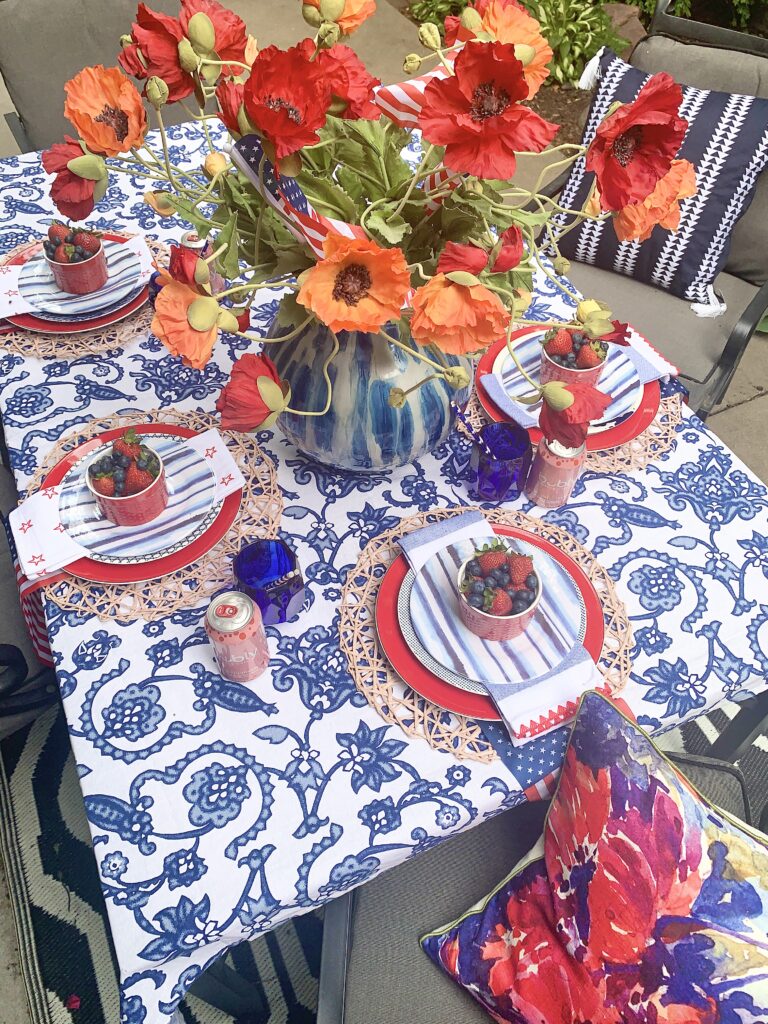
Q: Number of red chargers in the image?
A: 4